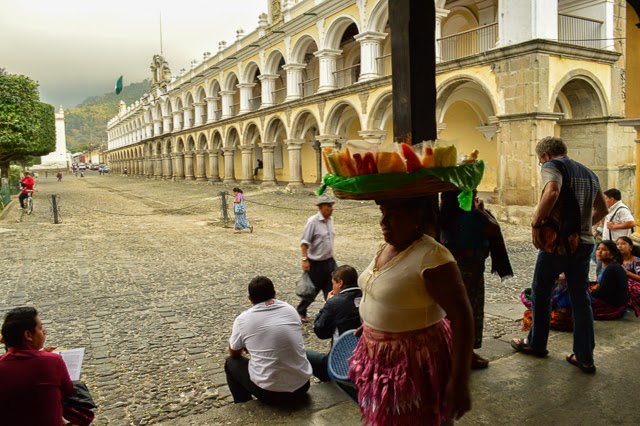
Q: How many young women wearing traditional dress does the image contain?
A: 2